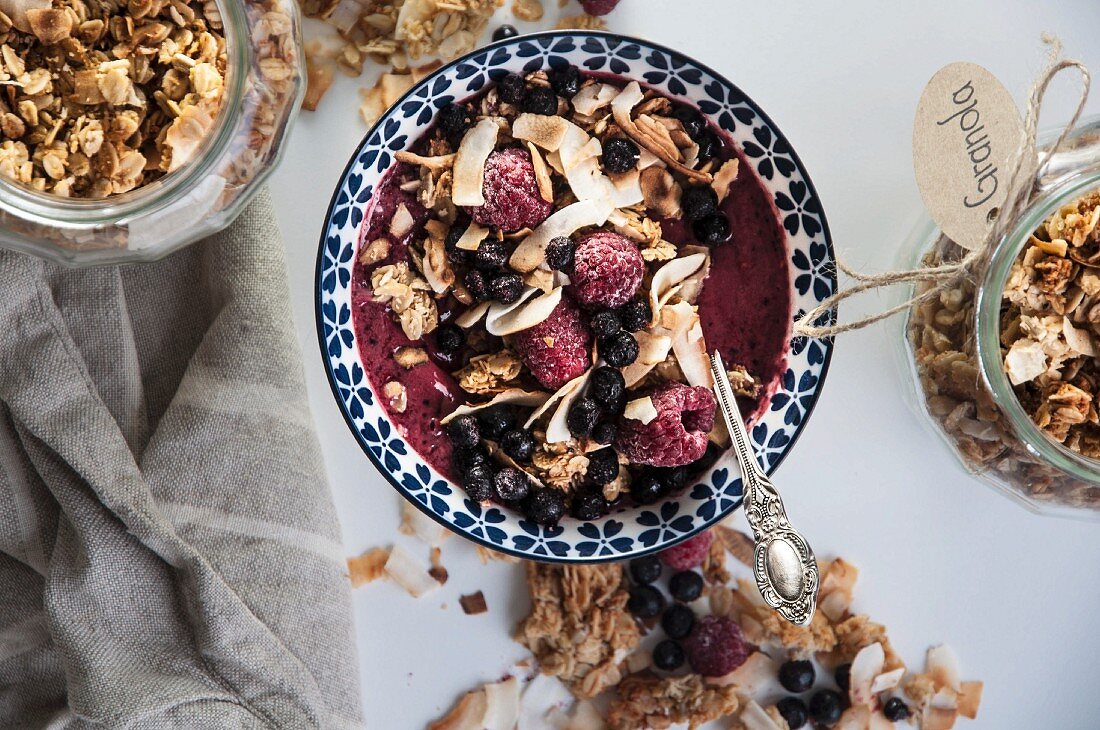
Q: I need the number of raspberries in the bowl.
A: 4